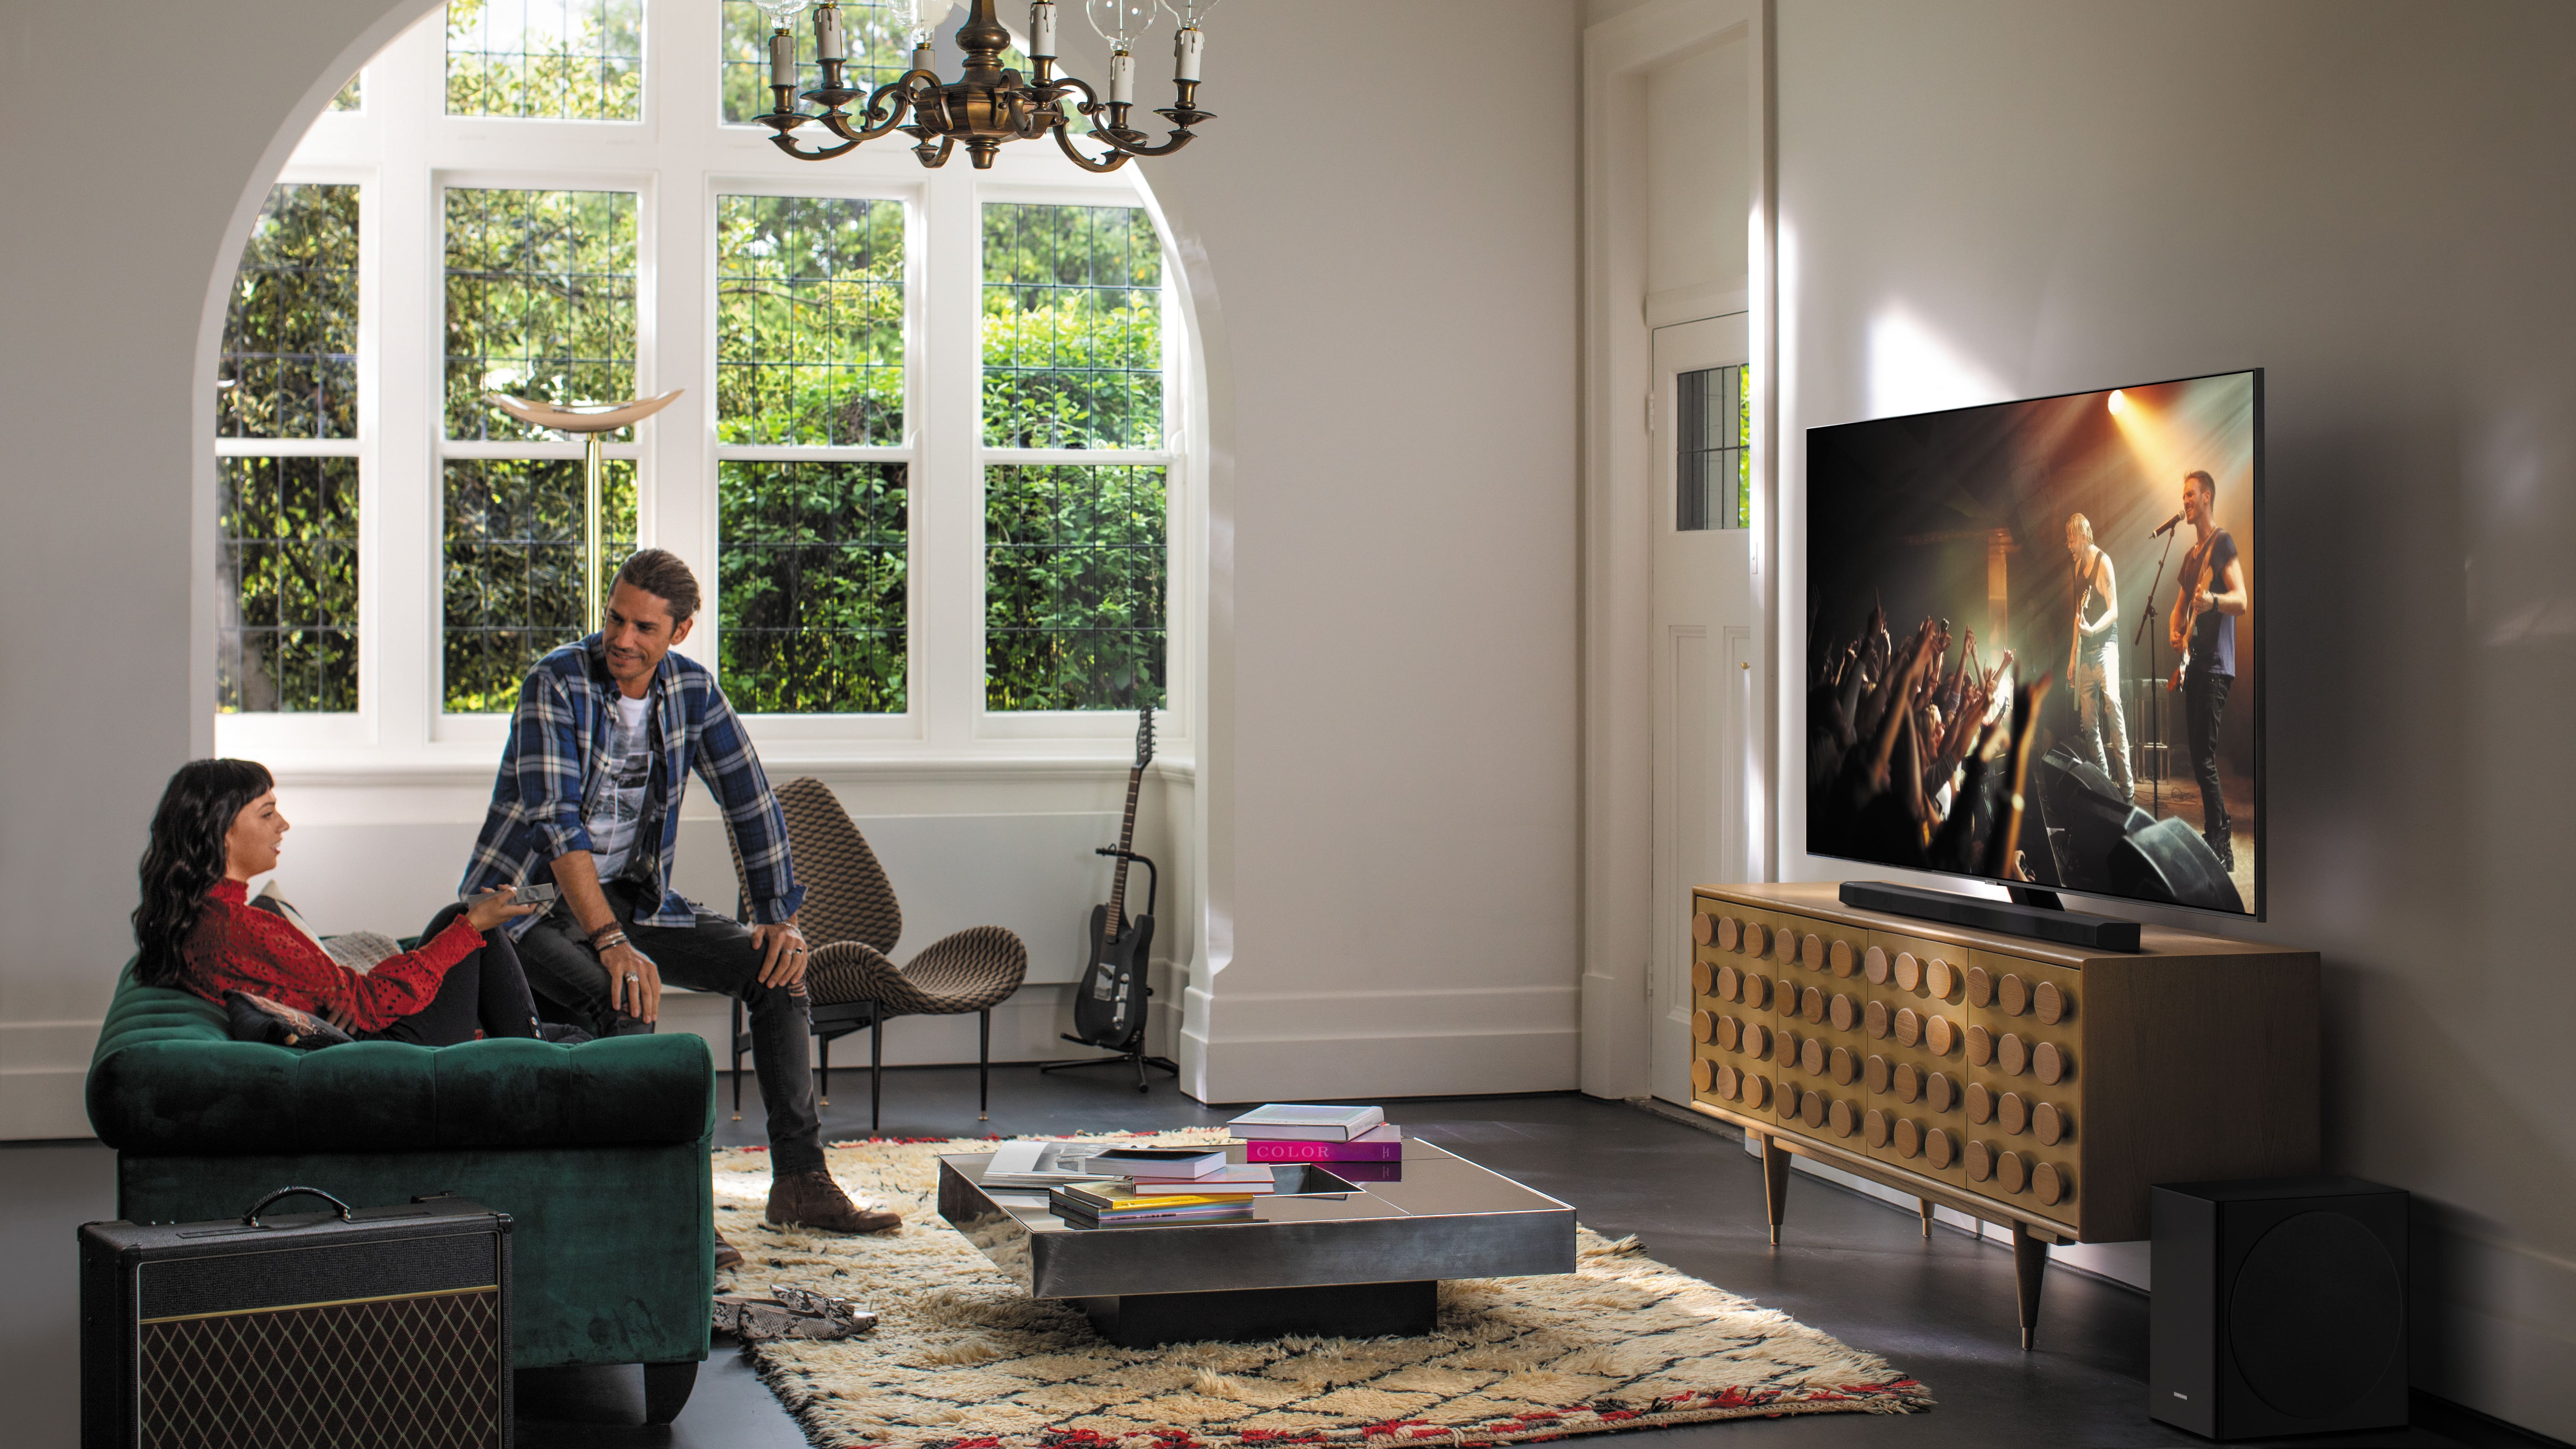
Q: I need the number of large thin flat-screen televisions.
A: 1